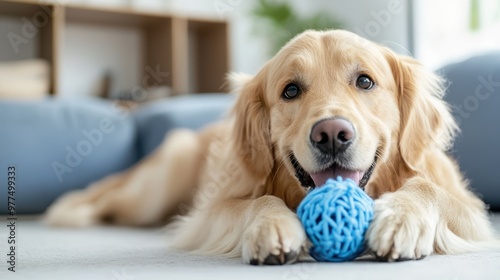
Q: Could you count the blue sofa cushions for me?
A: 3